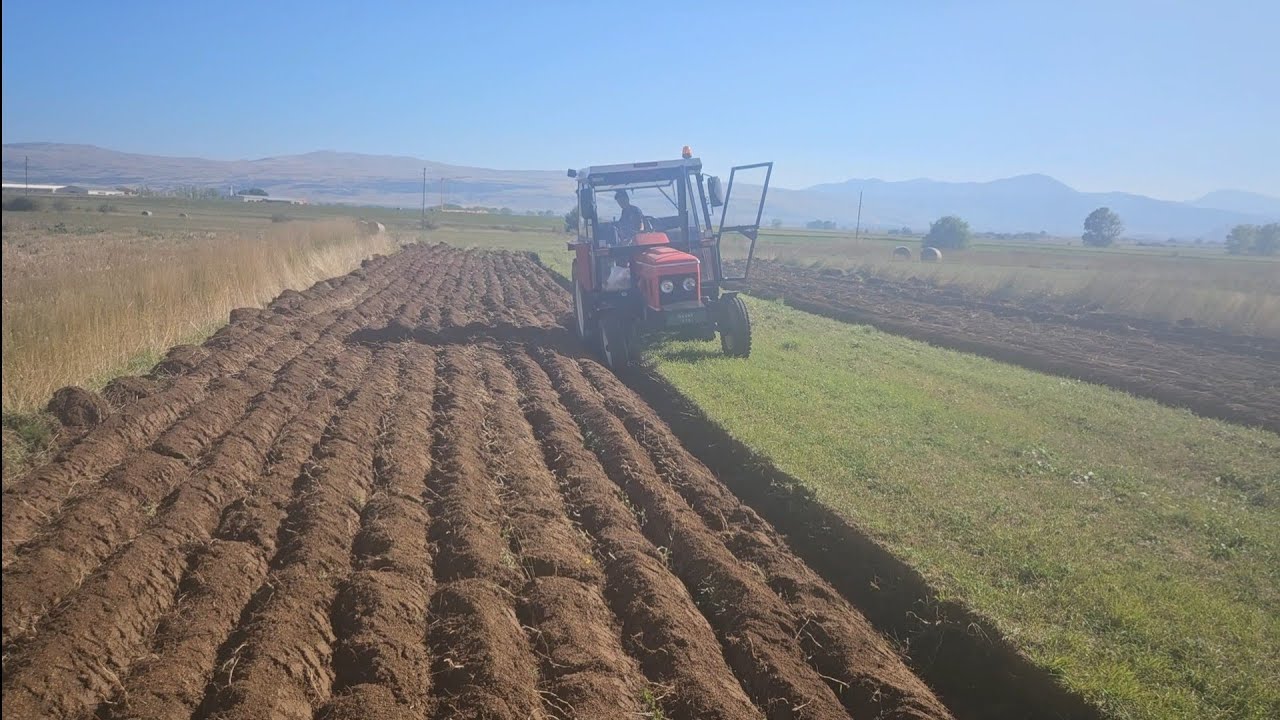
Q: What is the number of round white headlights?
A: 2